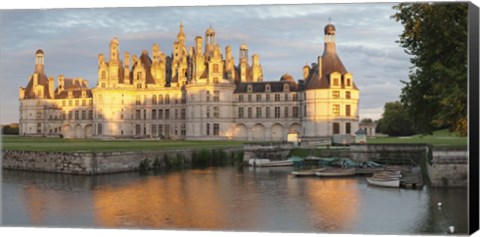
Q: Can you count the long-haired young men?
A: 0